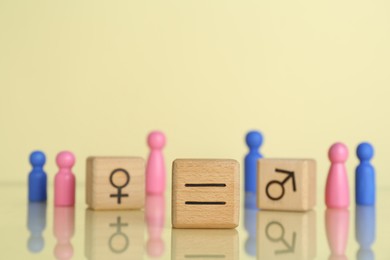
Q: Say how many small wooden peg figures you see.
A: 6